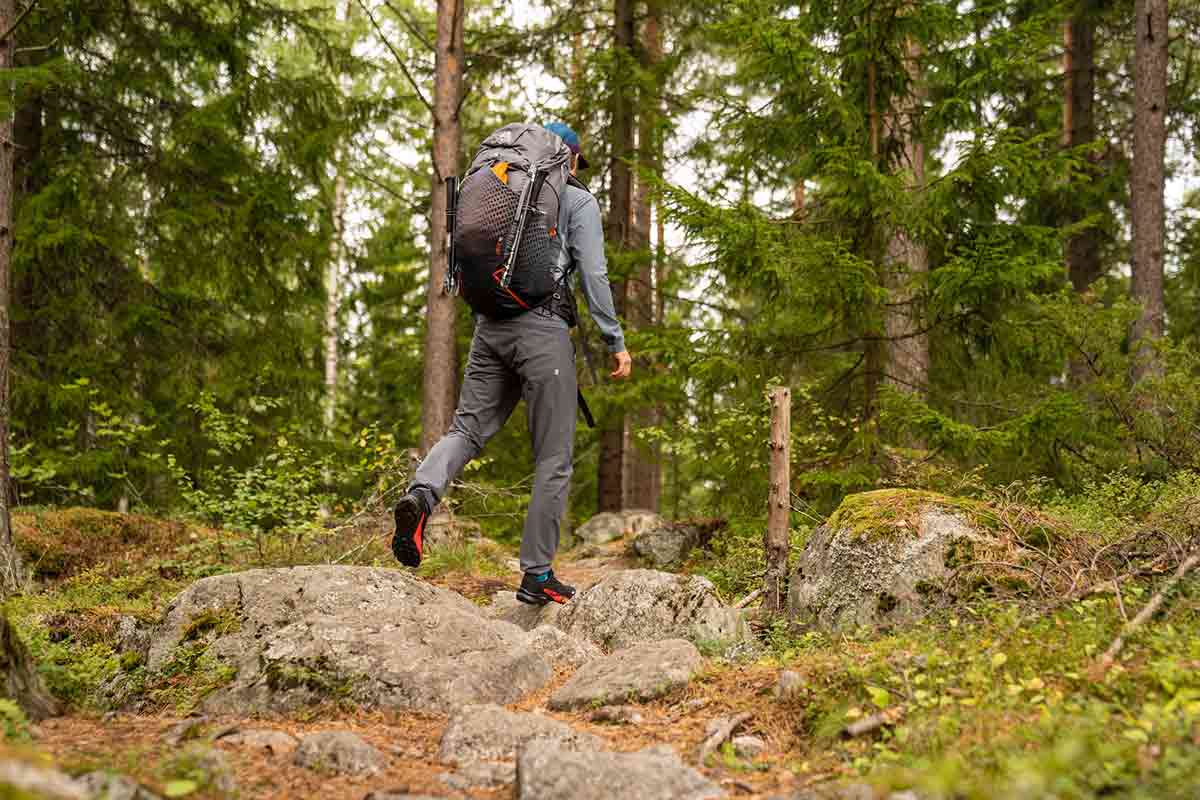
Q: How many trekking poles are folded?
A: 2